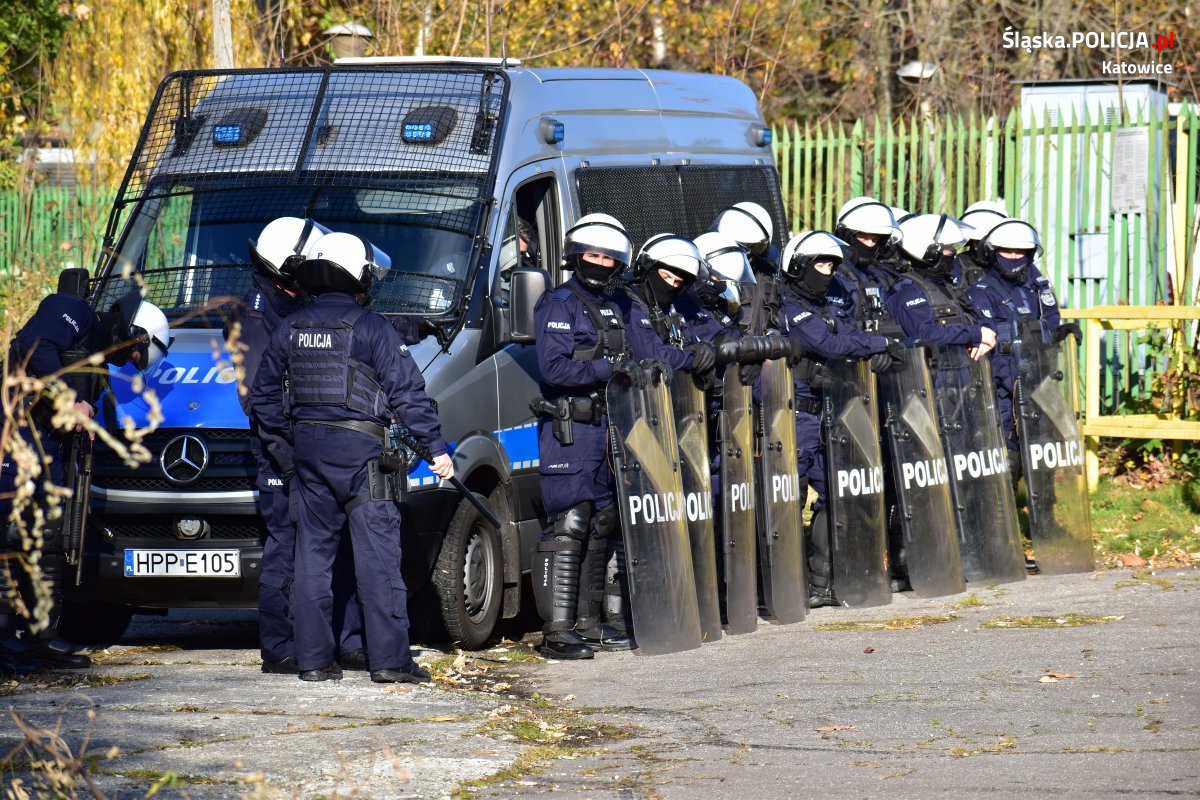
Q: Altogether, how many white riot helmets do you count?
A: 13